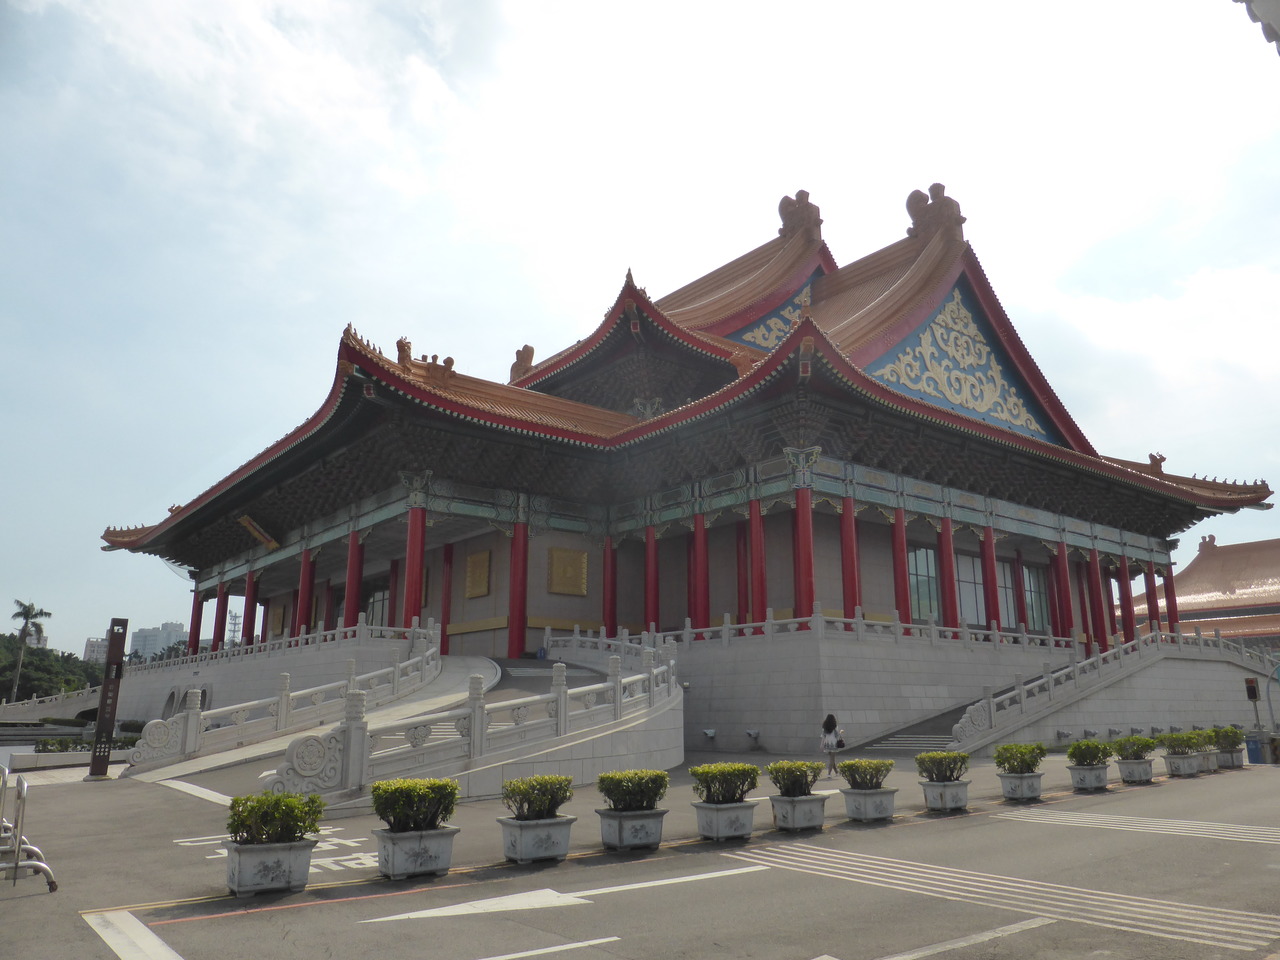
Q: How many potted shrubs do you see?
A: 14